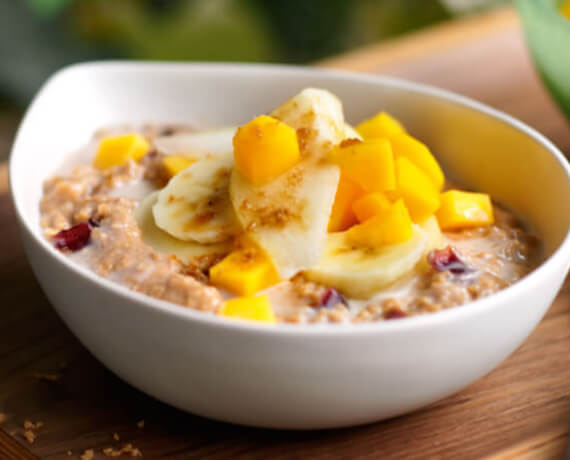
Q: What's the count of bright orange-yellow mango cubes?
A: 13